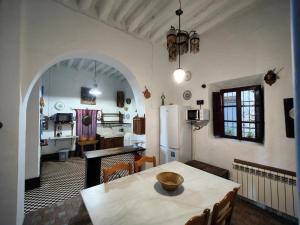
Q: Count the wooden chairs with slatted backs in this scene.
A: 4